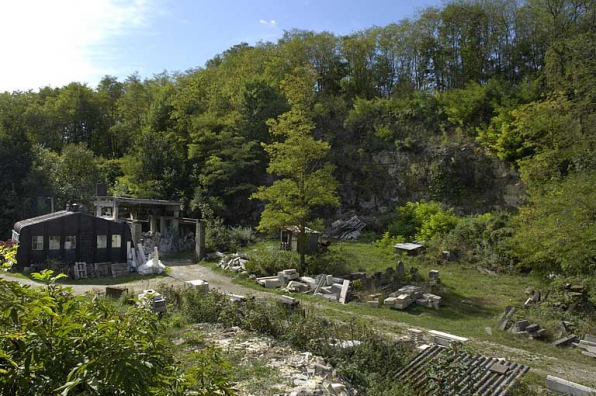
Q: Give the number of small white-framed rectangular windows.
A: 5